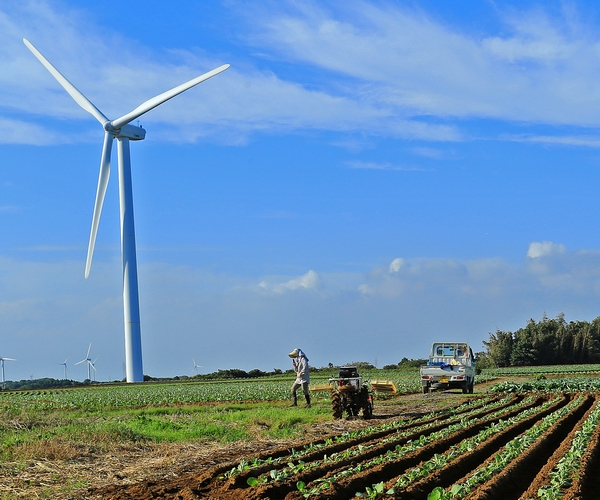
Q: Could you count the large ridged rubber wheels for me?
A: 2